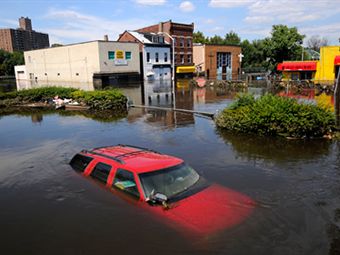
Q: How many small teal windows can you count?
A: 2